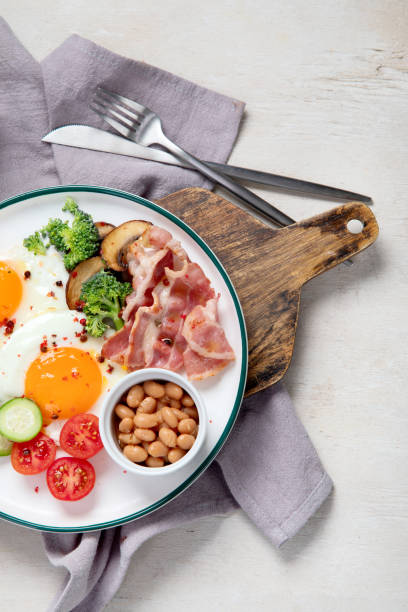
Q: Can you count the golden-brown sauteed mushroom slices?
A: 3